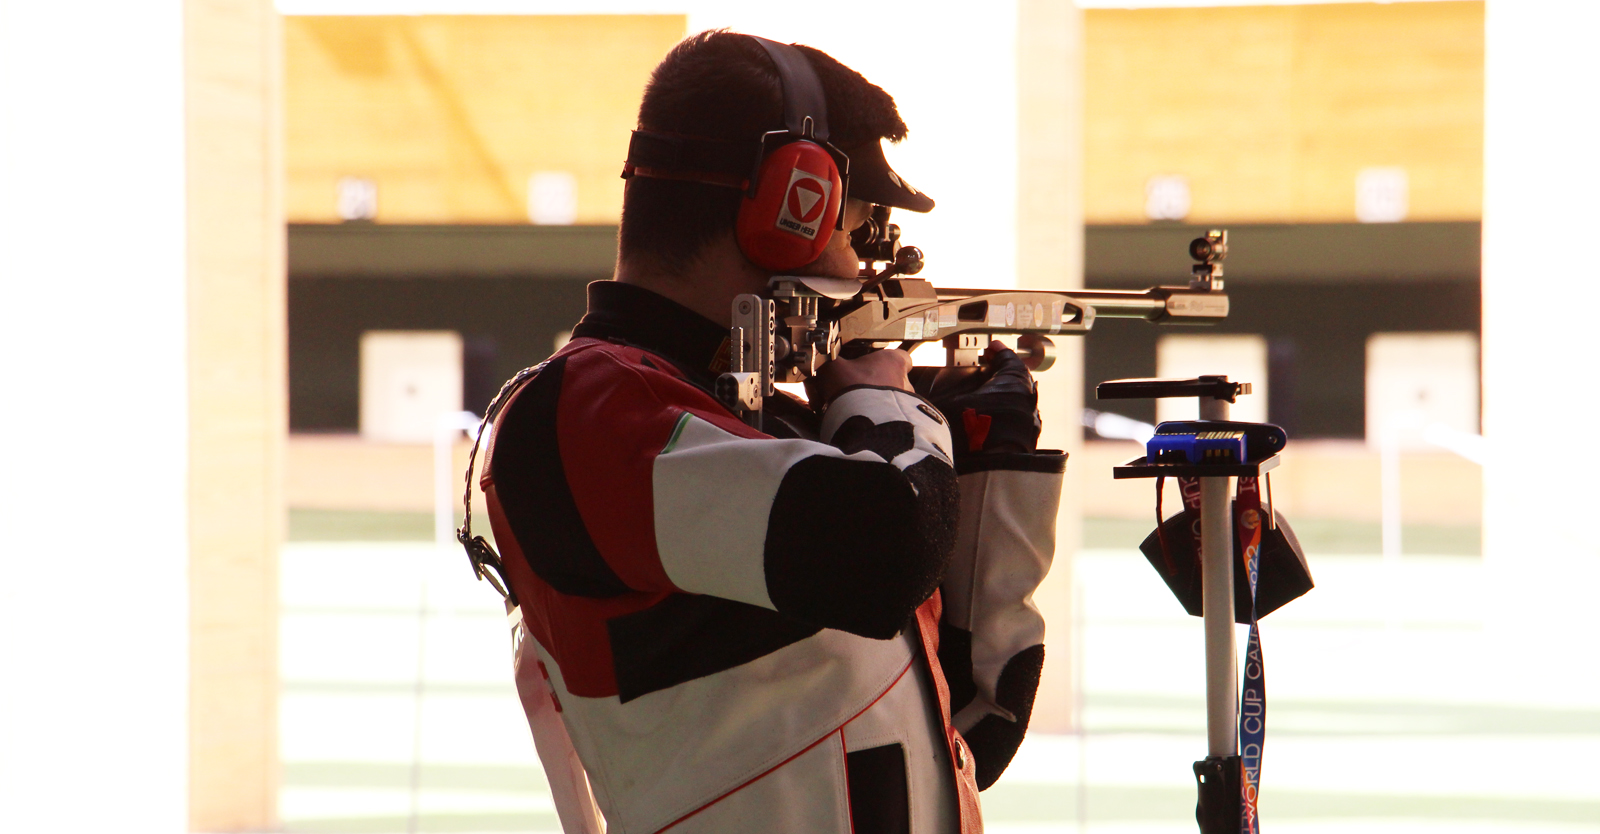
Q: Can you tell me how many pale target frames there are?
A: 3